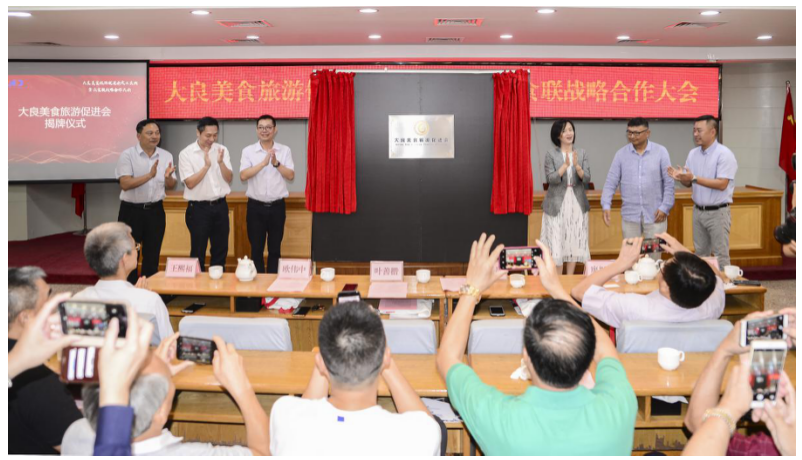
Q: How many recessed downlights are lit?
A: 11